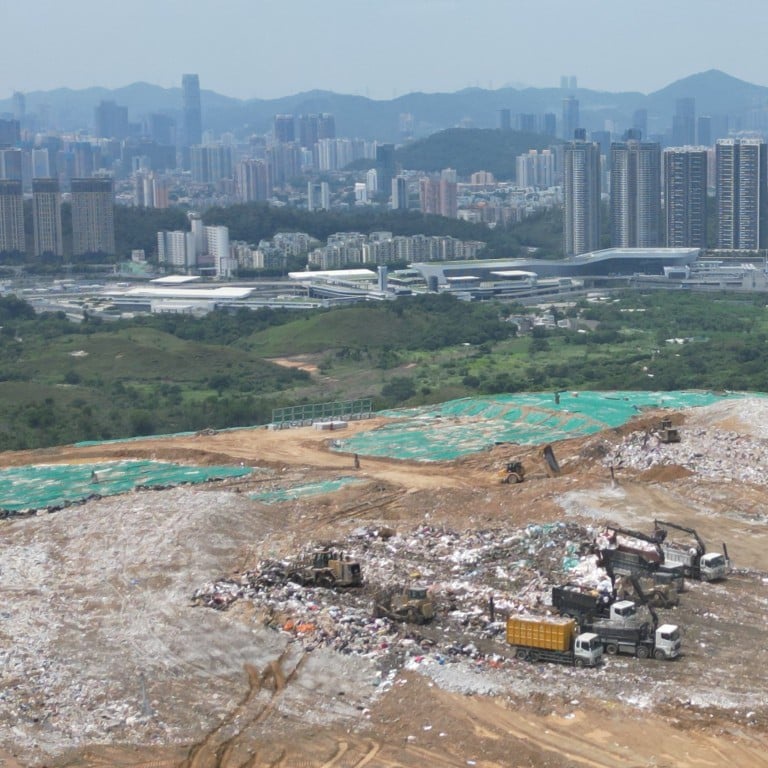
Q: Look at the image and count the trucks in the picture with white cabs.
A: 4